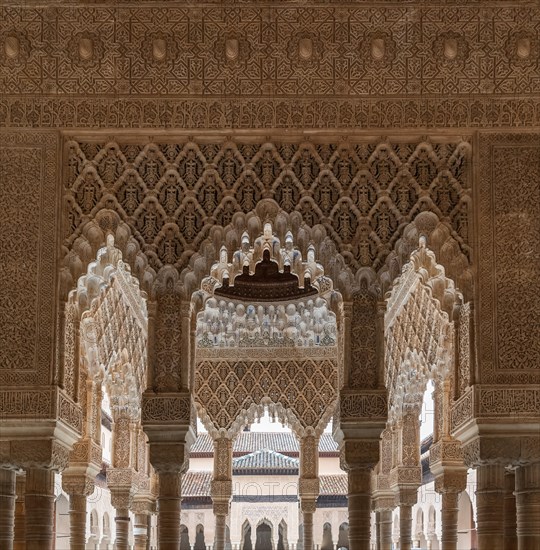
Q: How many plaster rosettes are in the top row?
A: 8